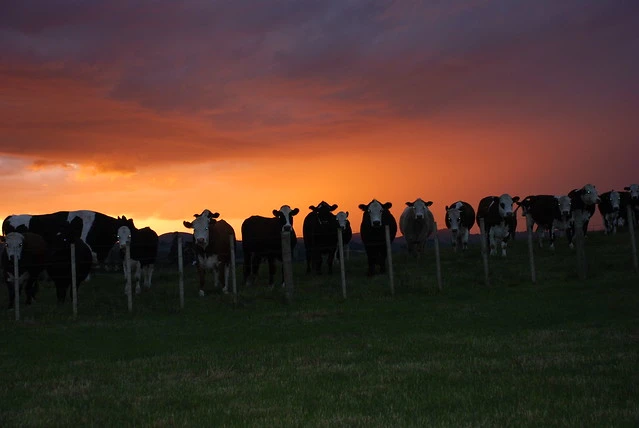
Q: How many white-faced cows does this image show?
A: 13